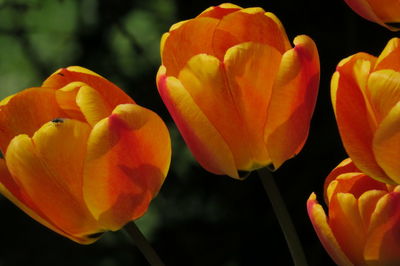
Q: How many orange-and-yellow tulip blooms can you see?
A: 5